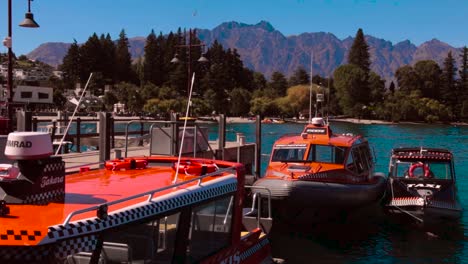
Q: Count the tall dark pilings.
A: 5